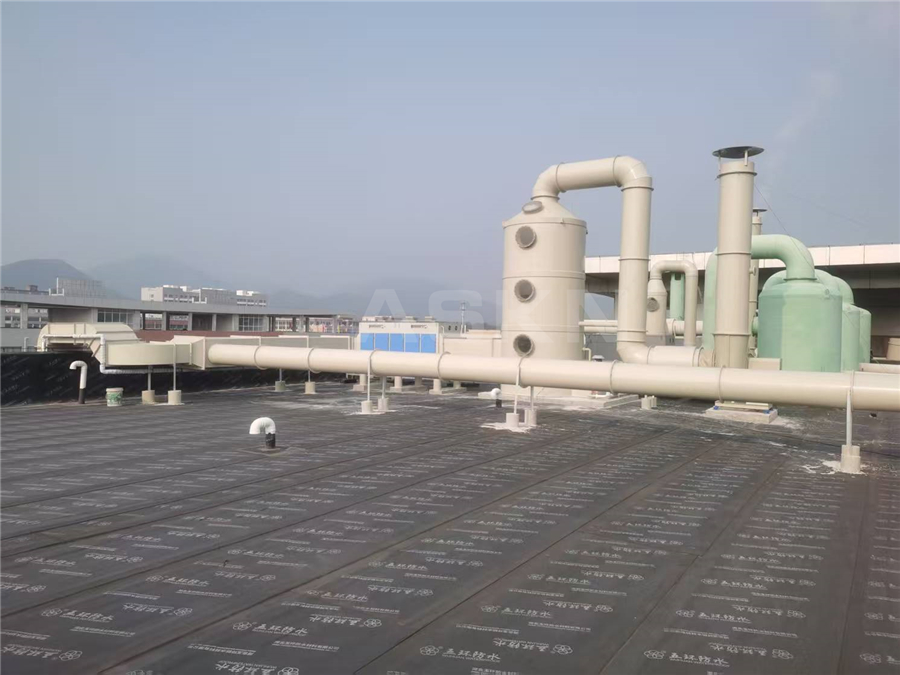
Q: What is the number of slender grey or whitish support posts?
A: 9